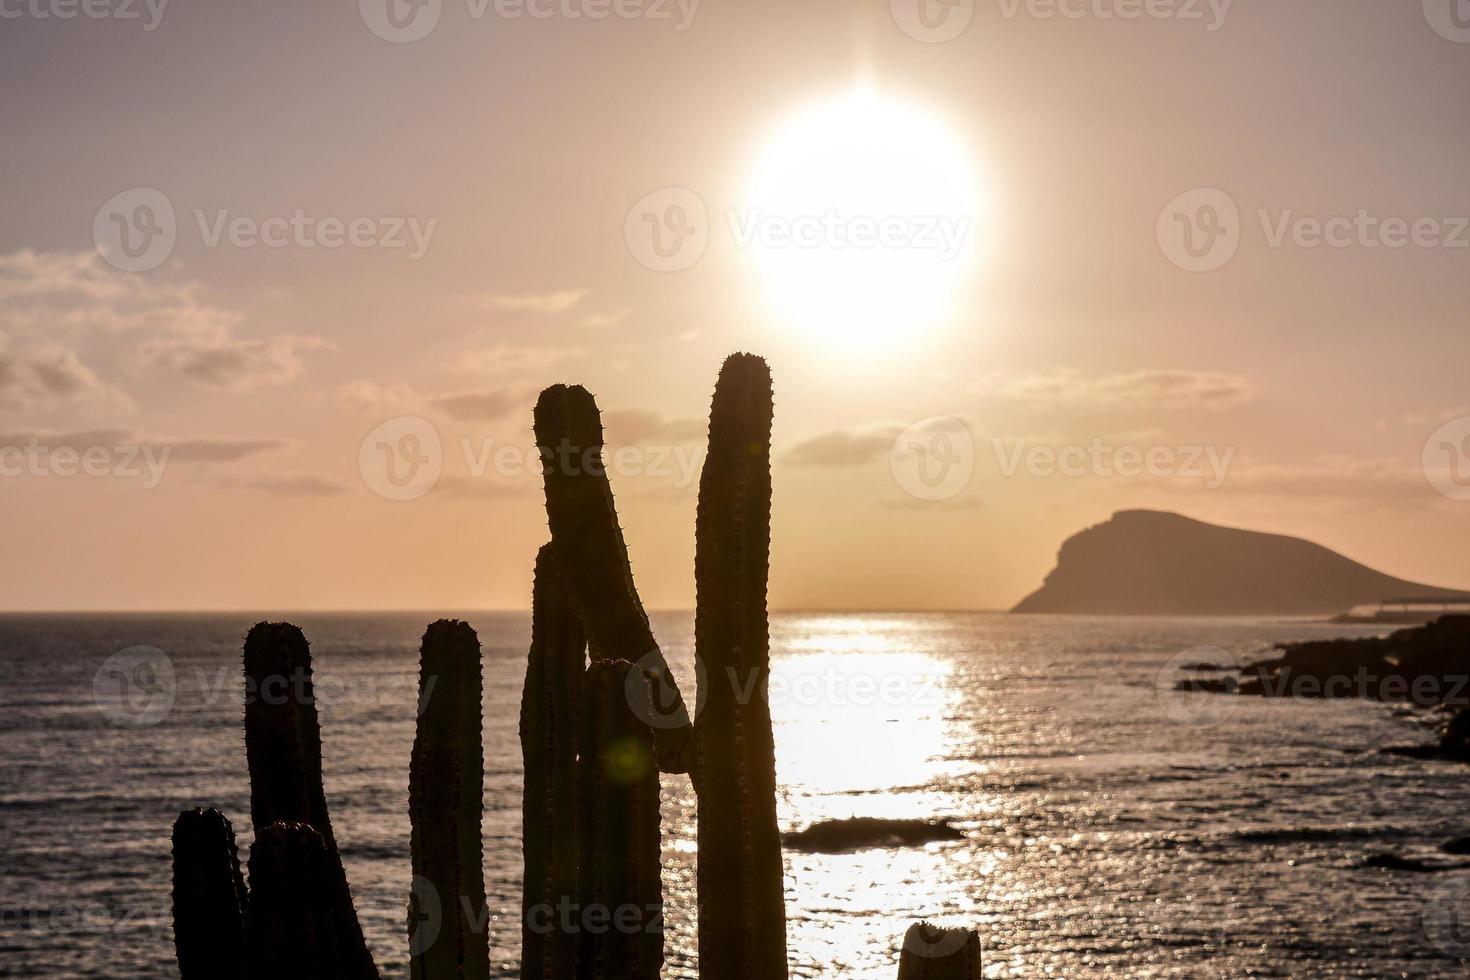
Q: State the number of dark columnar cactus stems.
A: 9